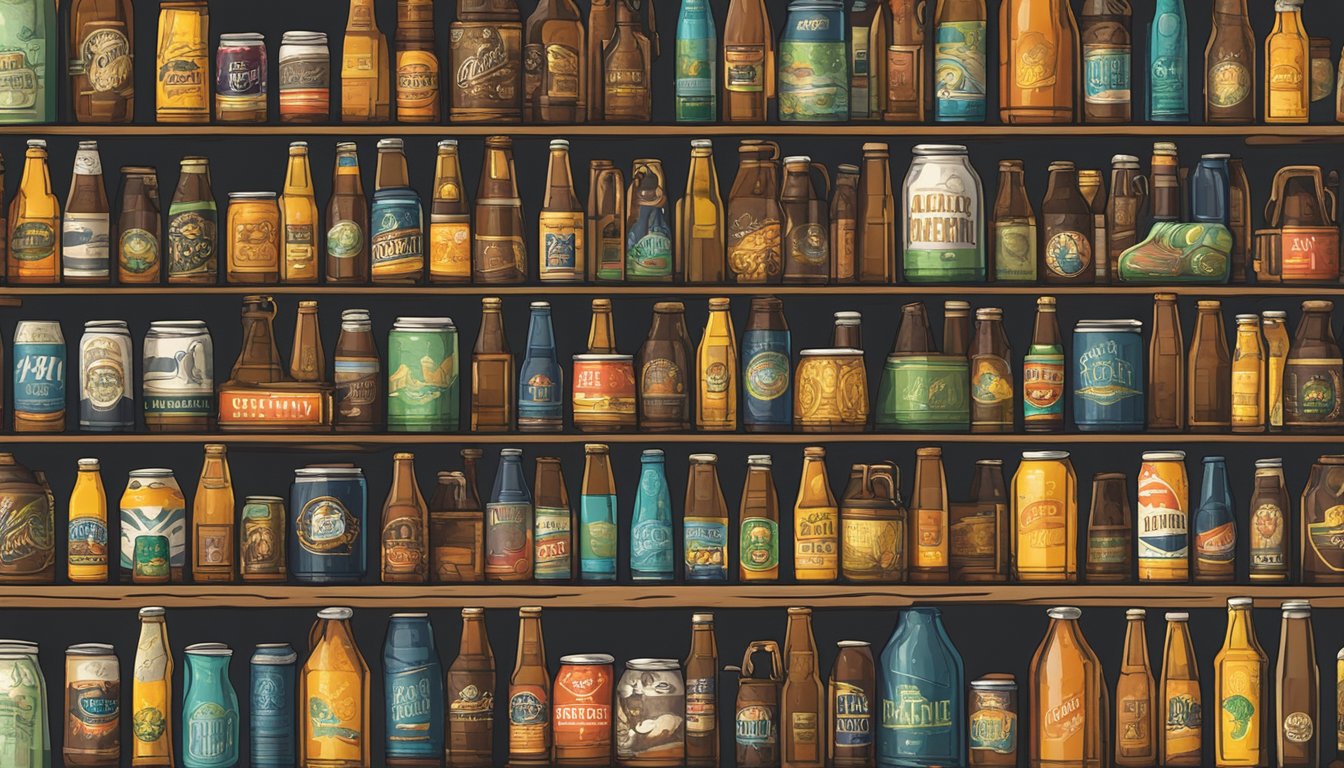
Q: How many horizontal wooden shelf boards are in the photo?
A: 4